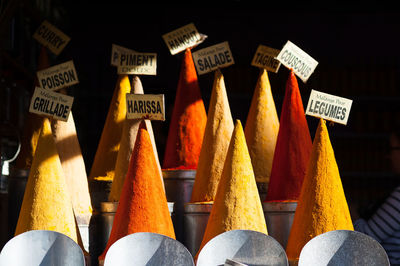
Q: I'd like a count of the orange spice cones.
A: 2